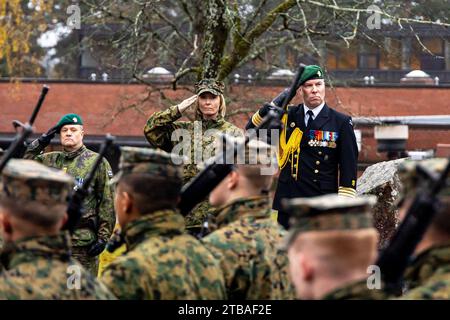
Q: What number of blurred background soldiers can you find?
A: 5